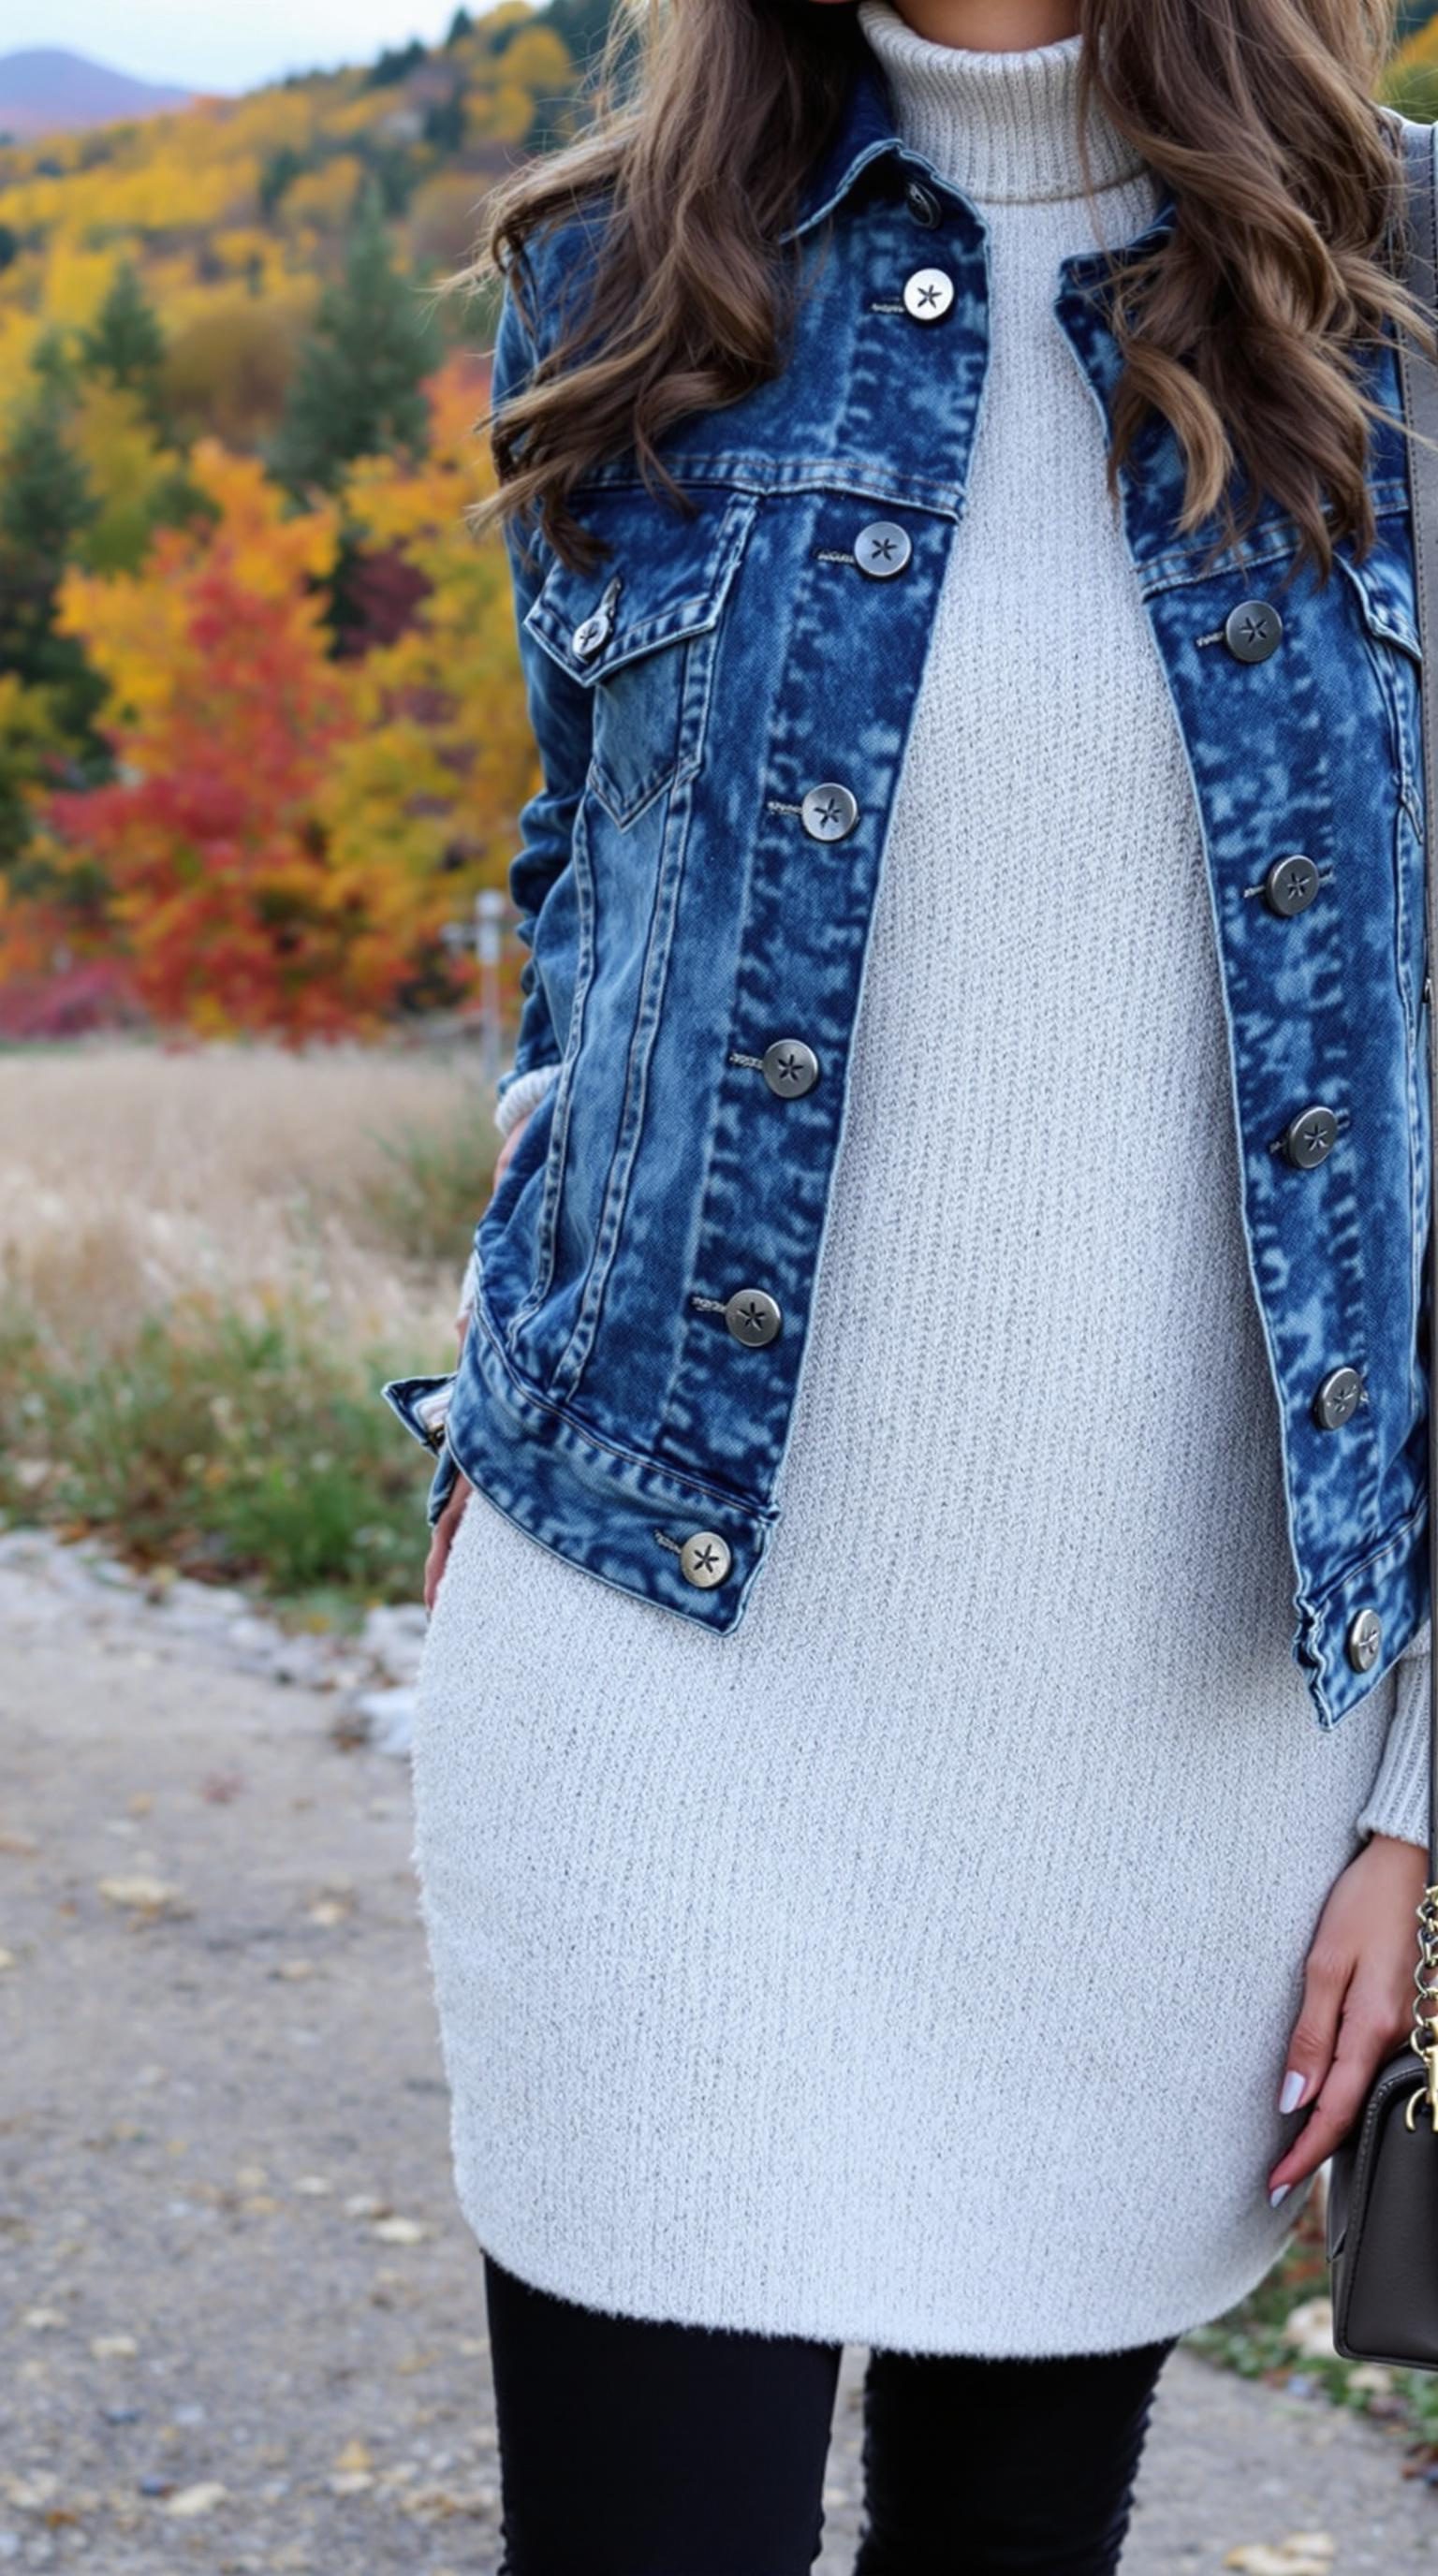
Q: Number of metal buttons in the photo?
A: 13